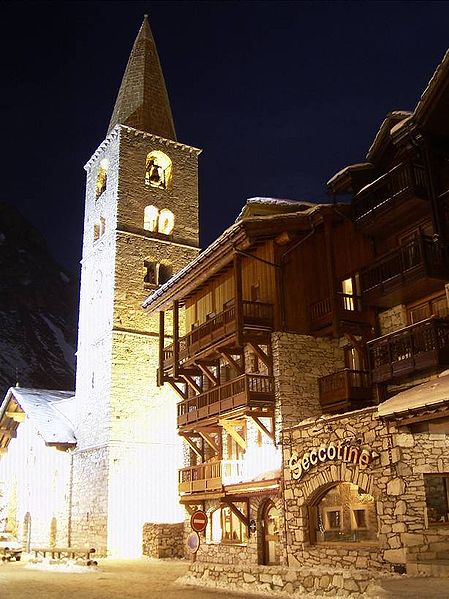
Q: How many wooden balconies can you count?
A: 8